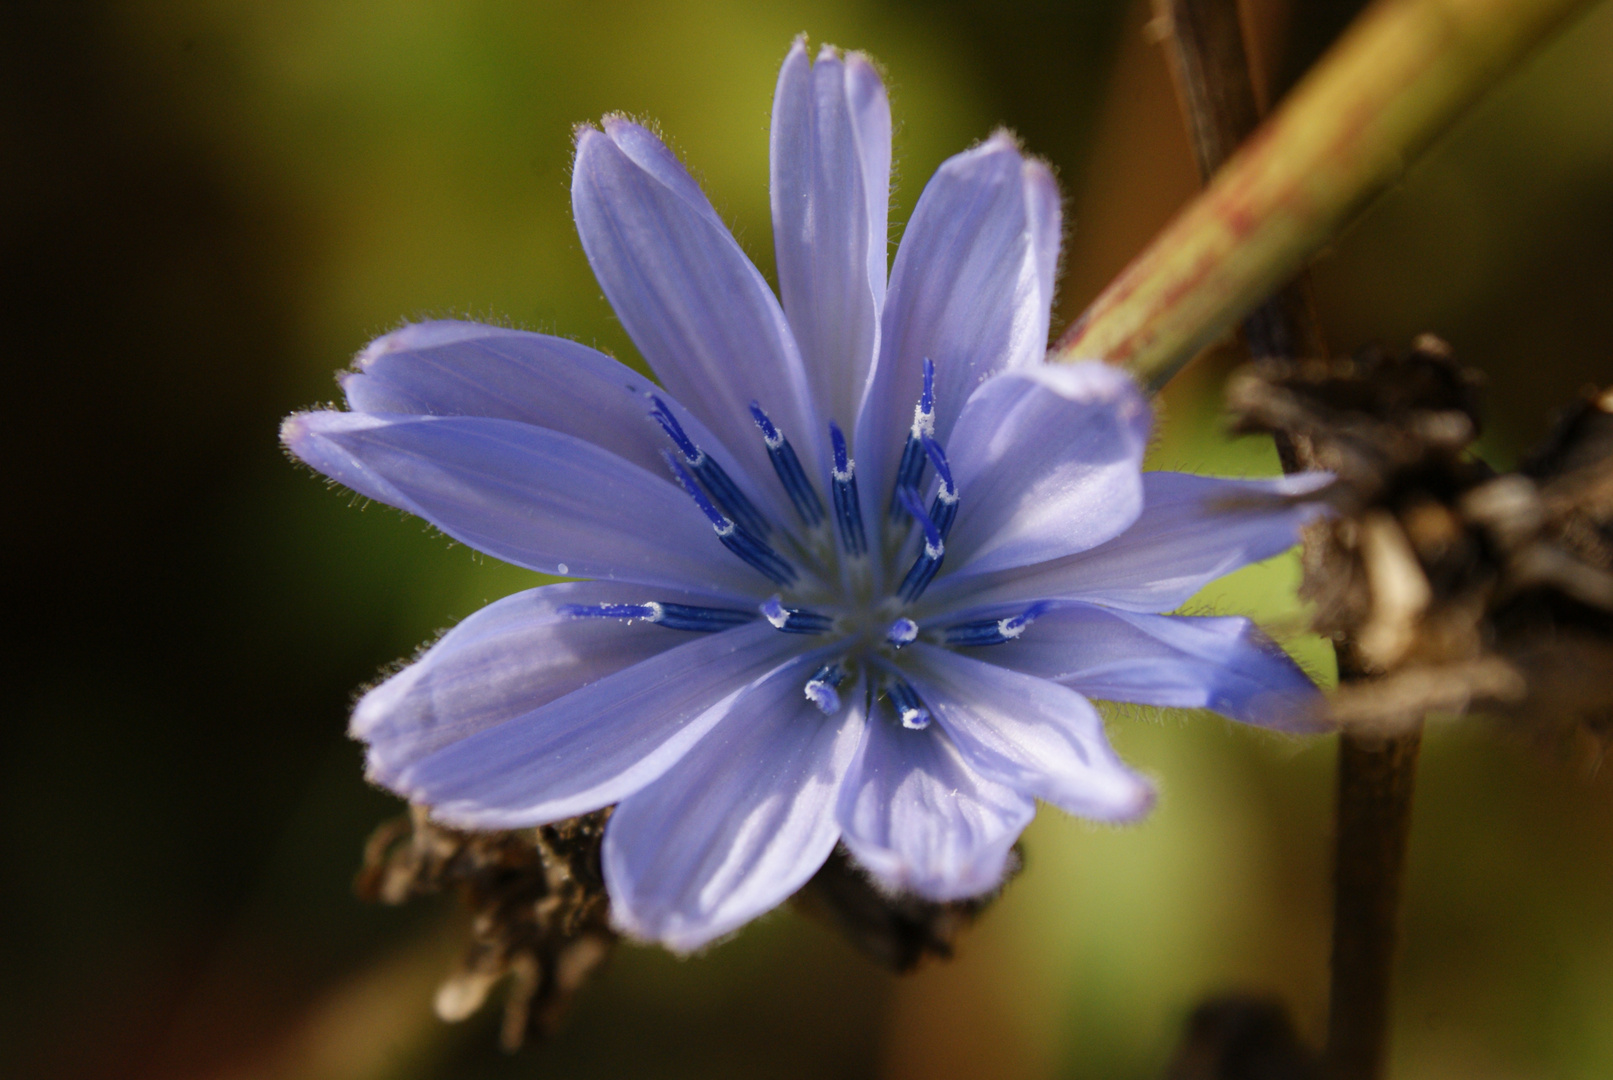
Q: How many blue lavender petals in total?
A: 13